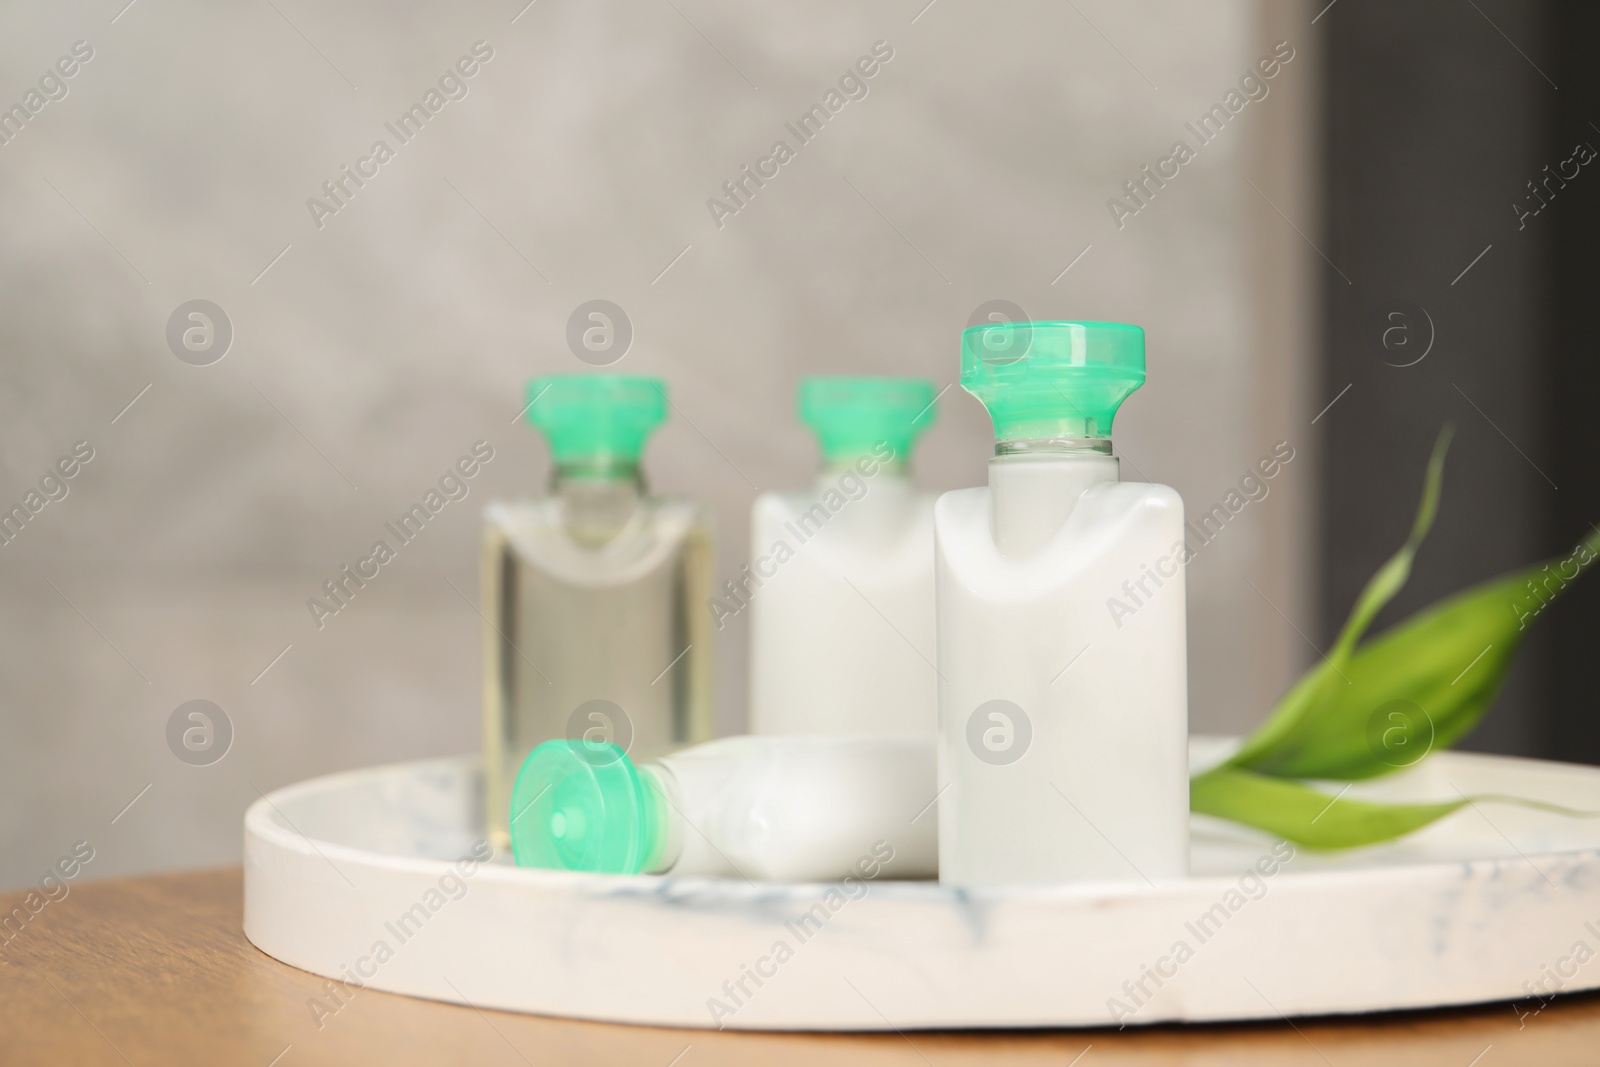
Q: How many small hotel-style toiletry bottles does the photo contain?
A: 4